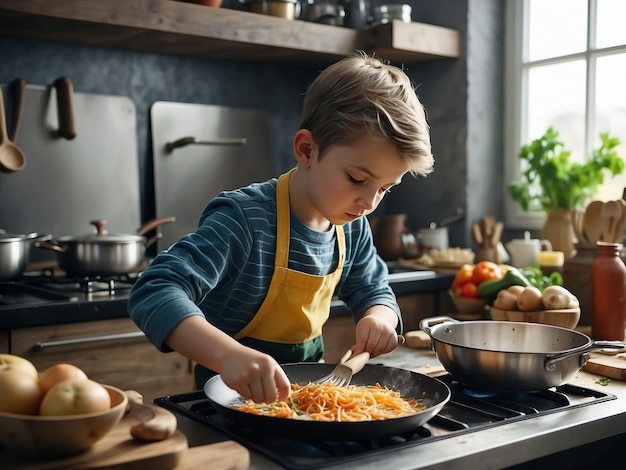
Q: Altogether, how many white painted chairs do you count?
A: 0